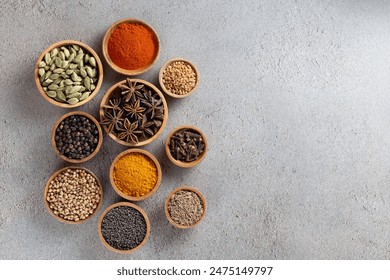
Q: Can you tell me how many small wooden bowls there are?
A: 10